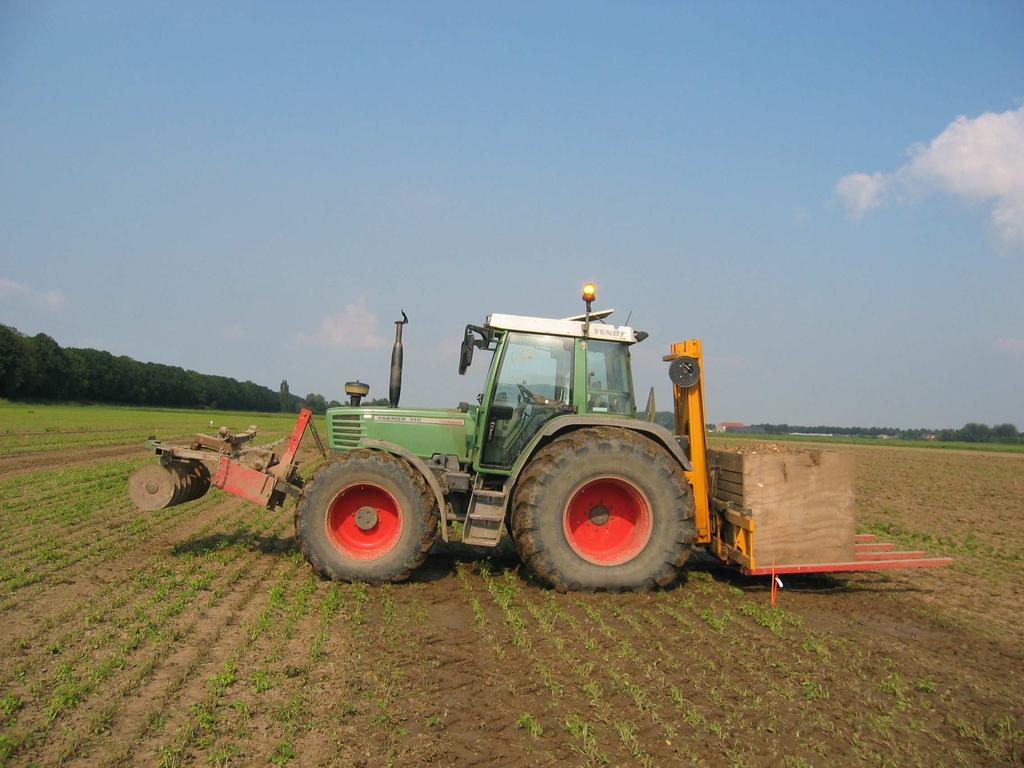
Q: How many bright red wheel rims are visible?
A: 2